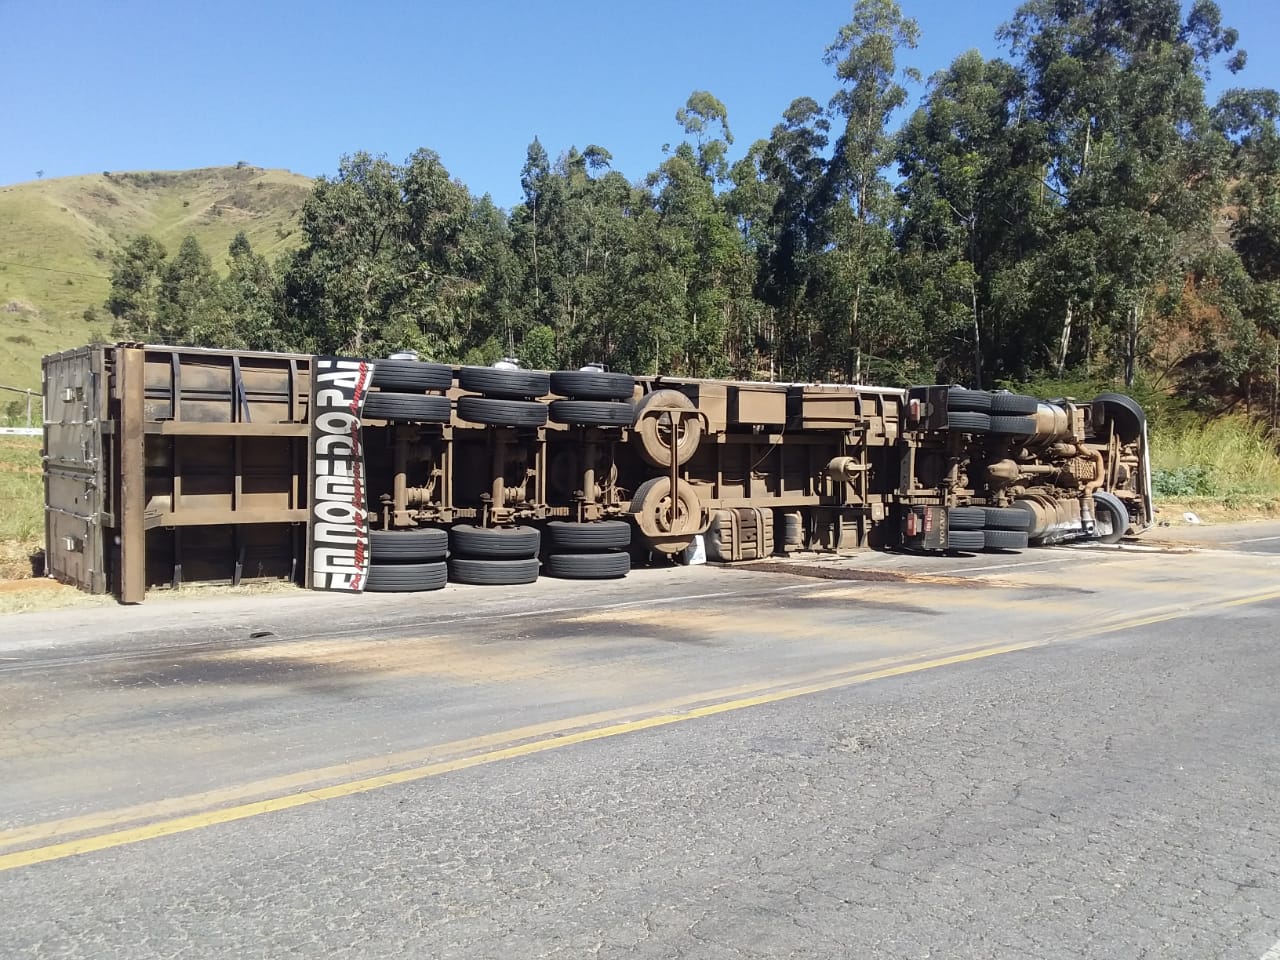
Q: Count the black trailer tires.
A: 12